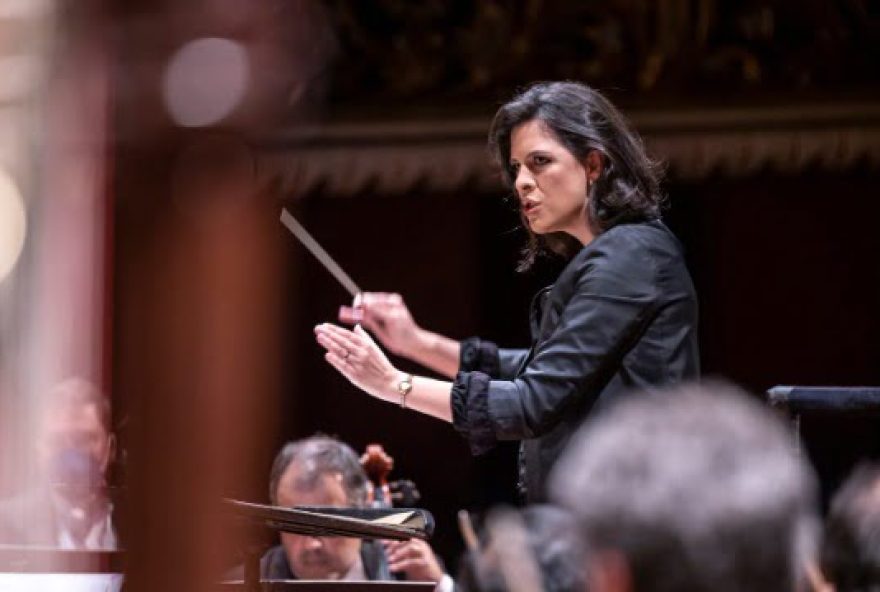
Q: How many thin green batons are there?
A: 0